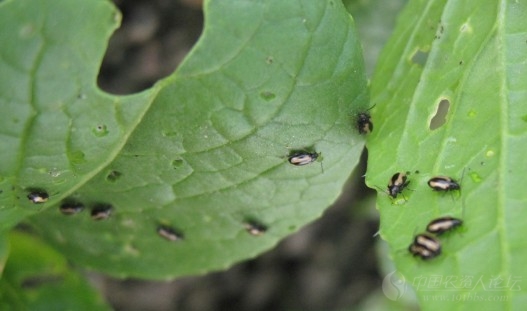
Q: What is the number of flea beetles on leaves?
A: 12